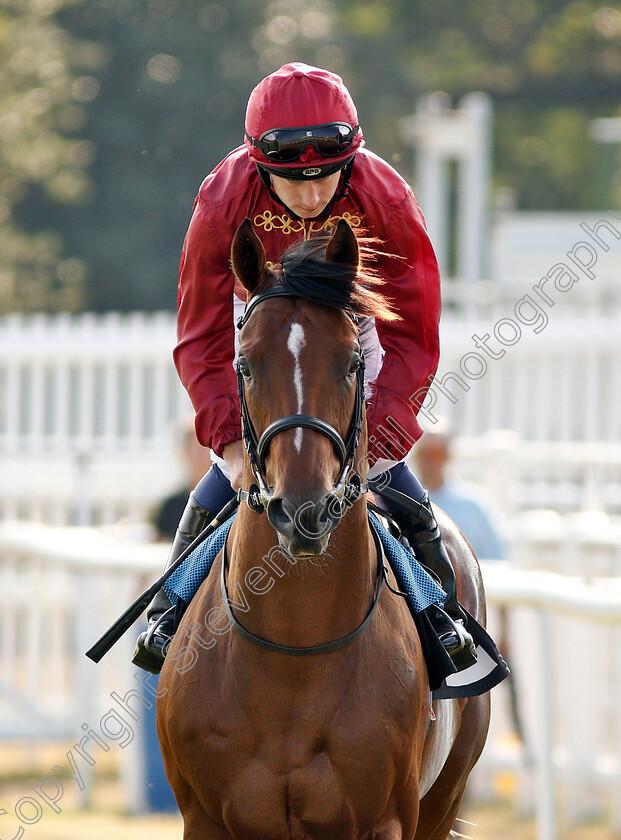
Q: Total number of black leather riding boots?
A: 2